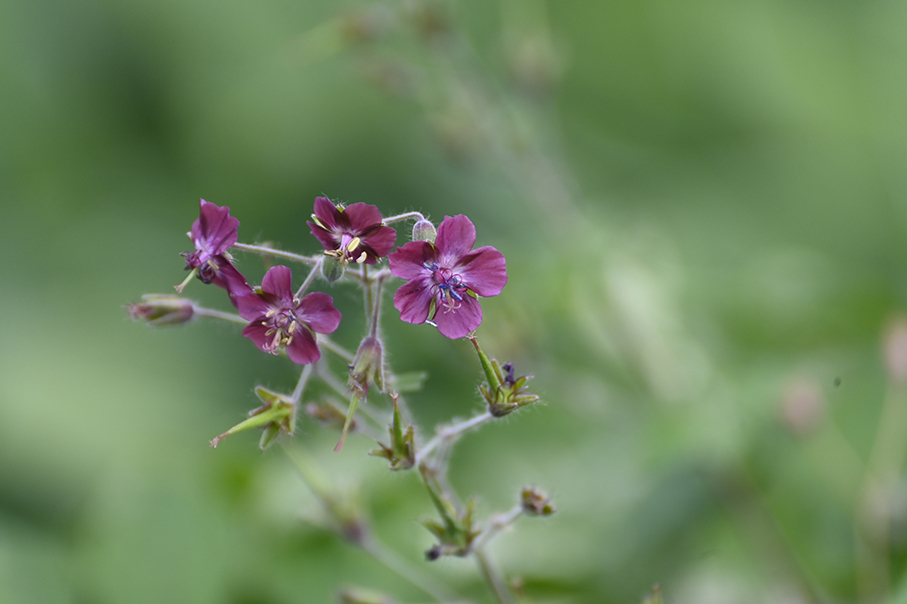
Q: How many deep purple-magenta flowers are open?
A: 4